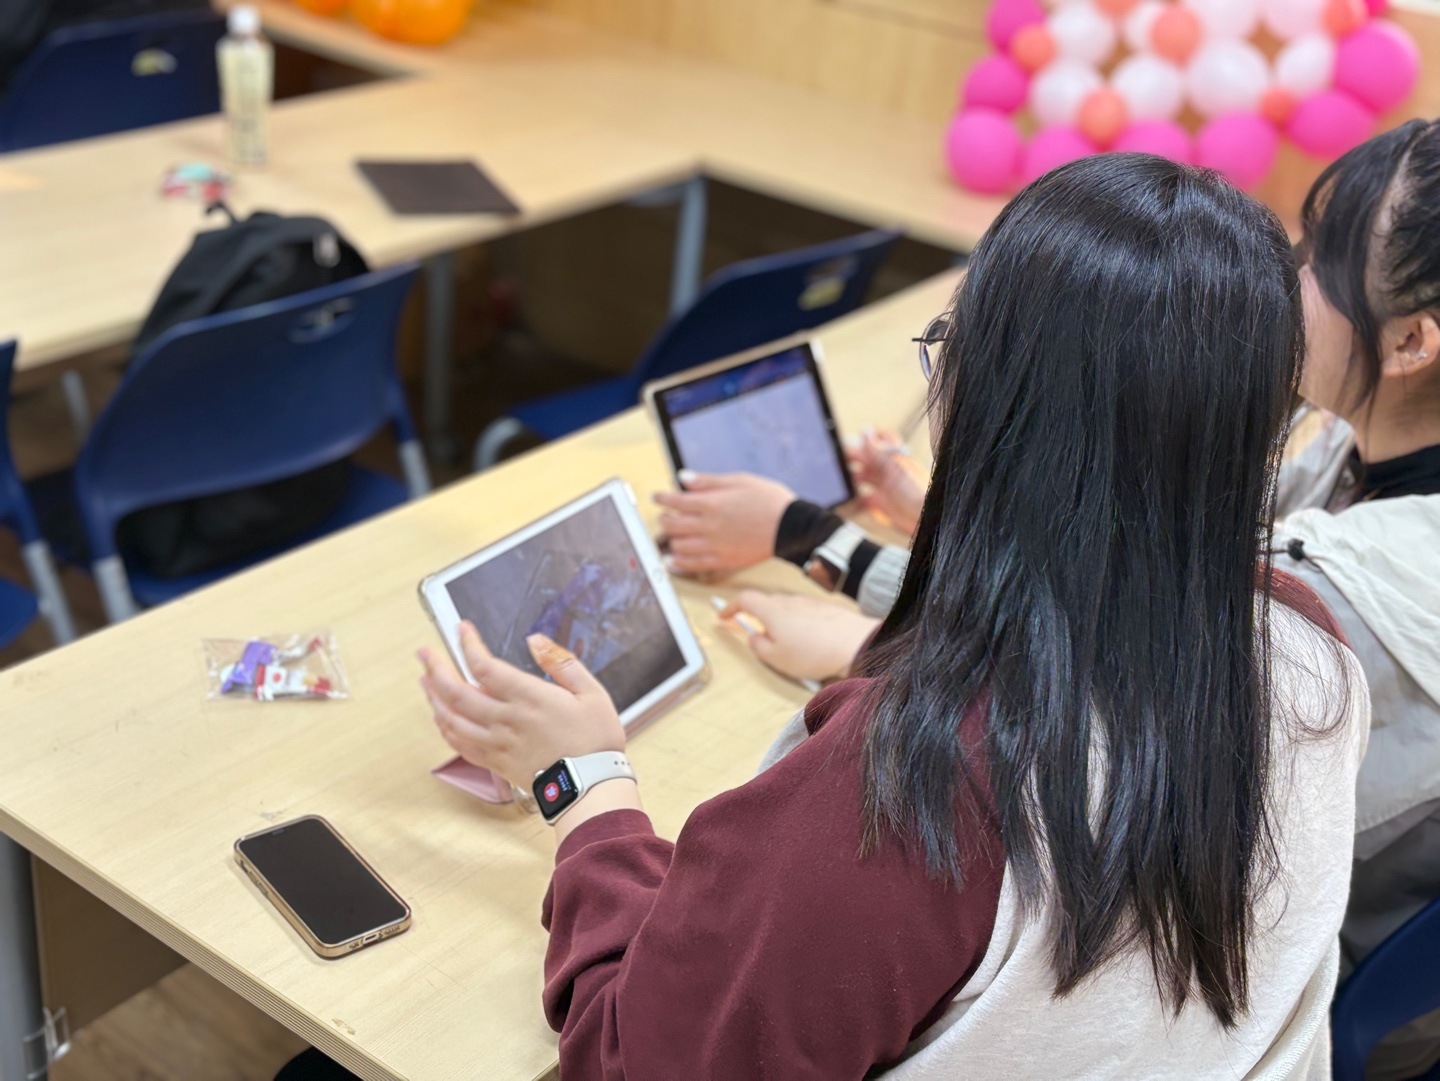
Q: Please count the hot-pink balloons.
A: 9